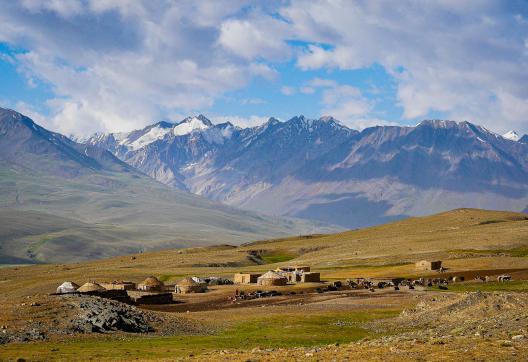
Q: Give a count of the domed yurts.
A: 5